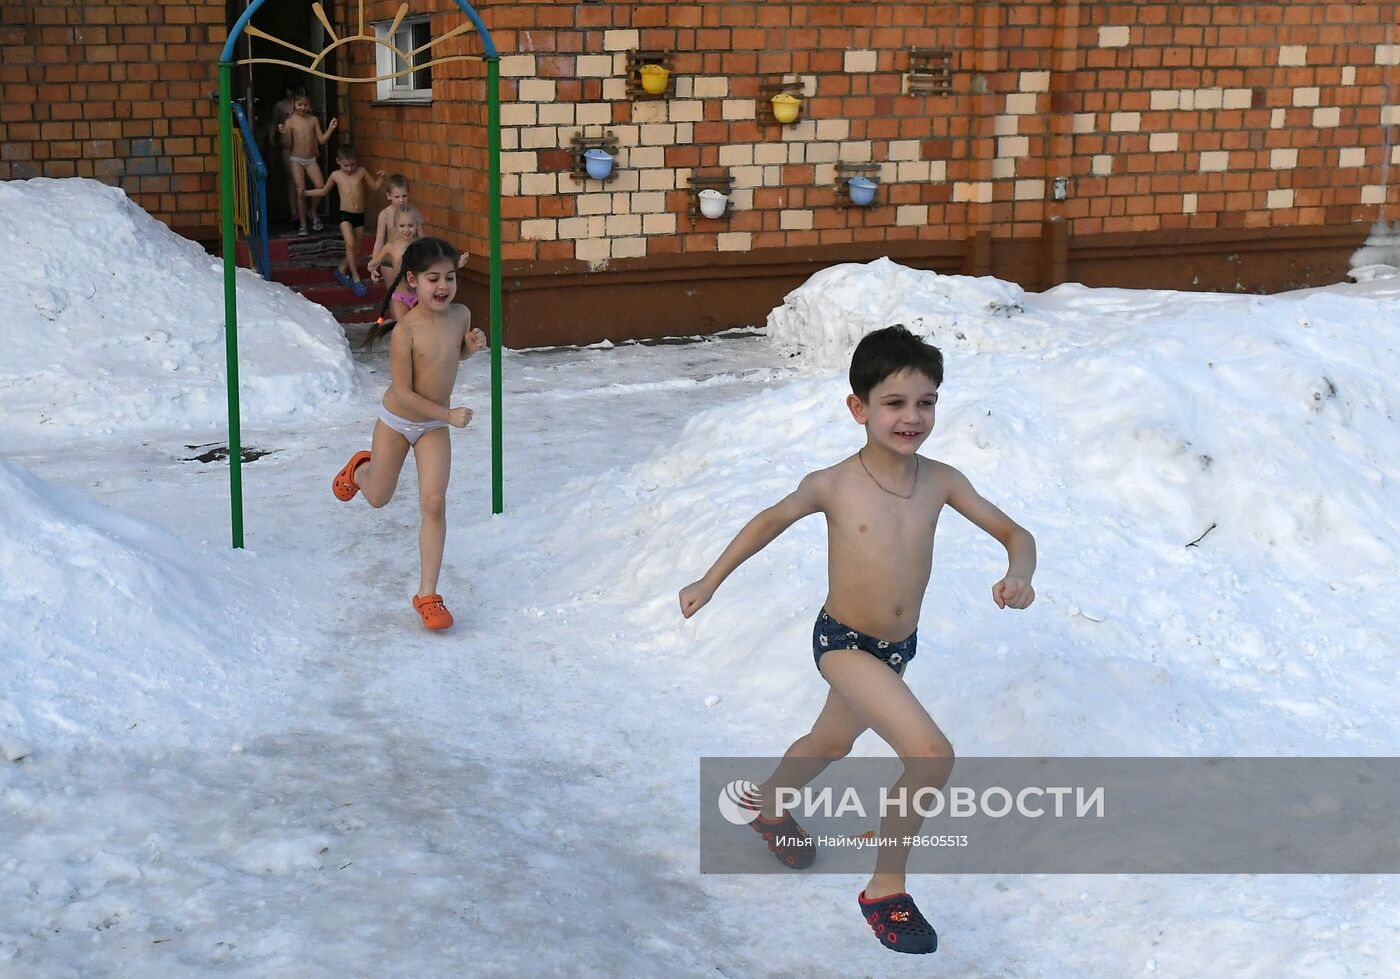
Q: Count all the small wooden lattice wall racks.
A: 6